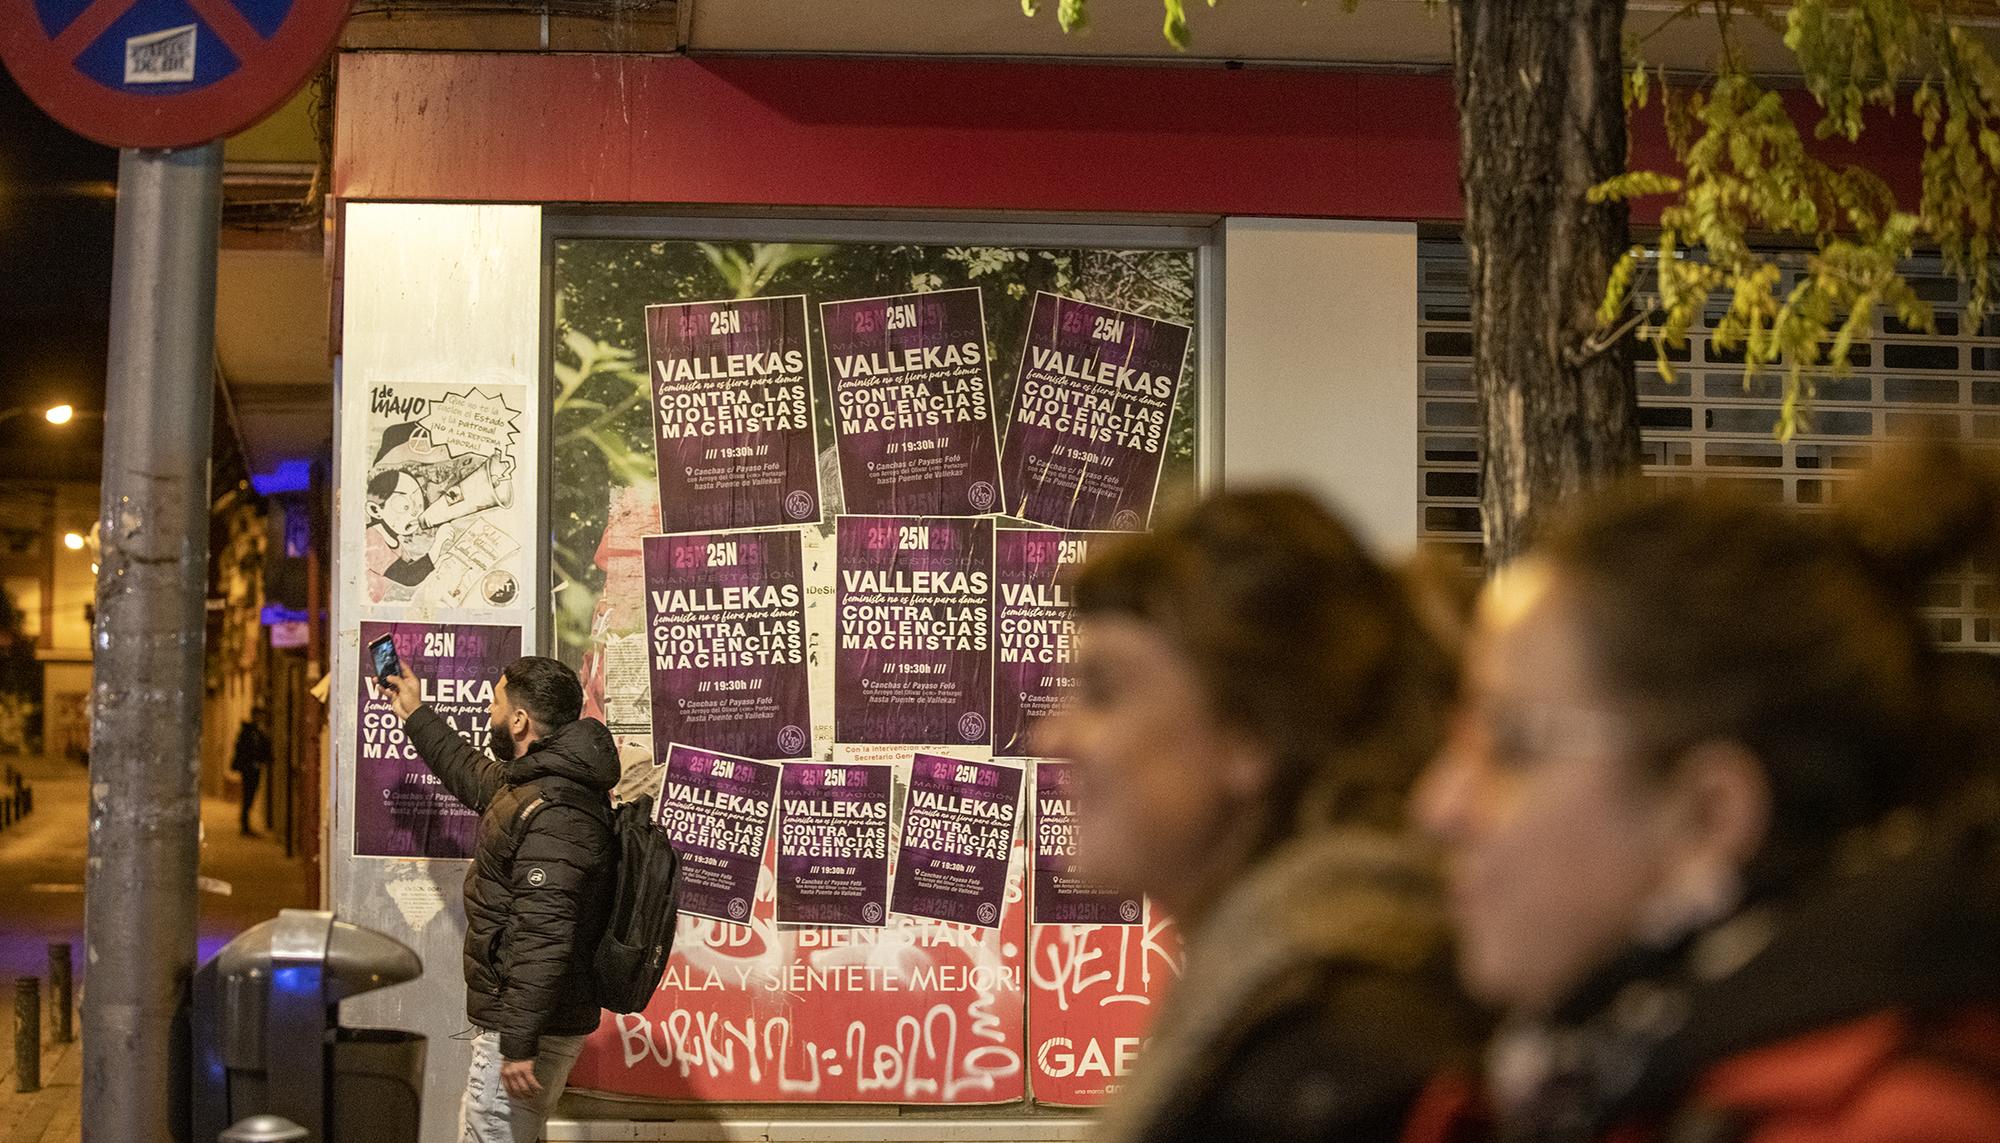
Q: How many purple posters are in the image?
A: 11